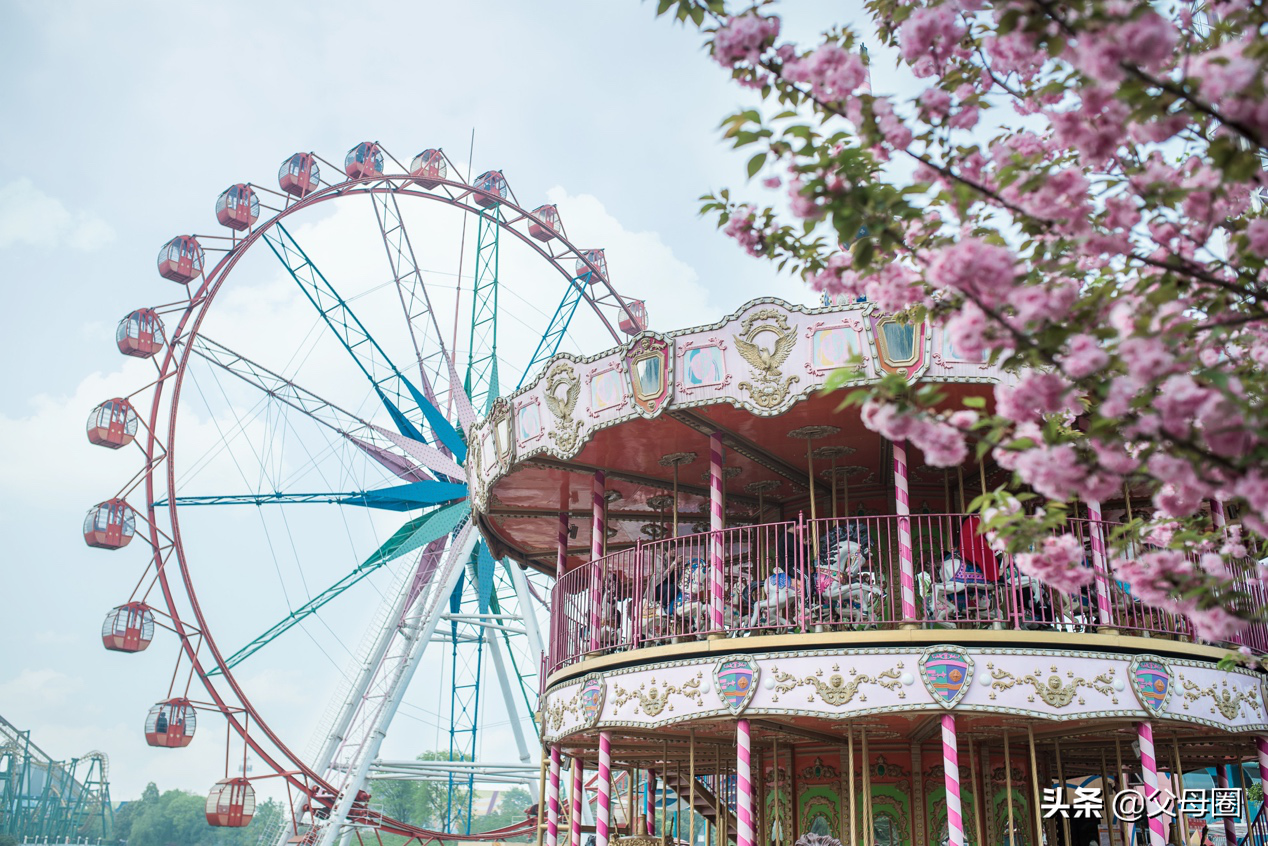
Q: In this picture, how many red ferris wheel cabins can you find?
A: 15